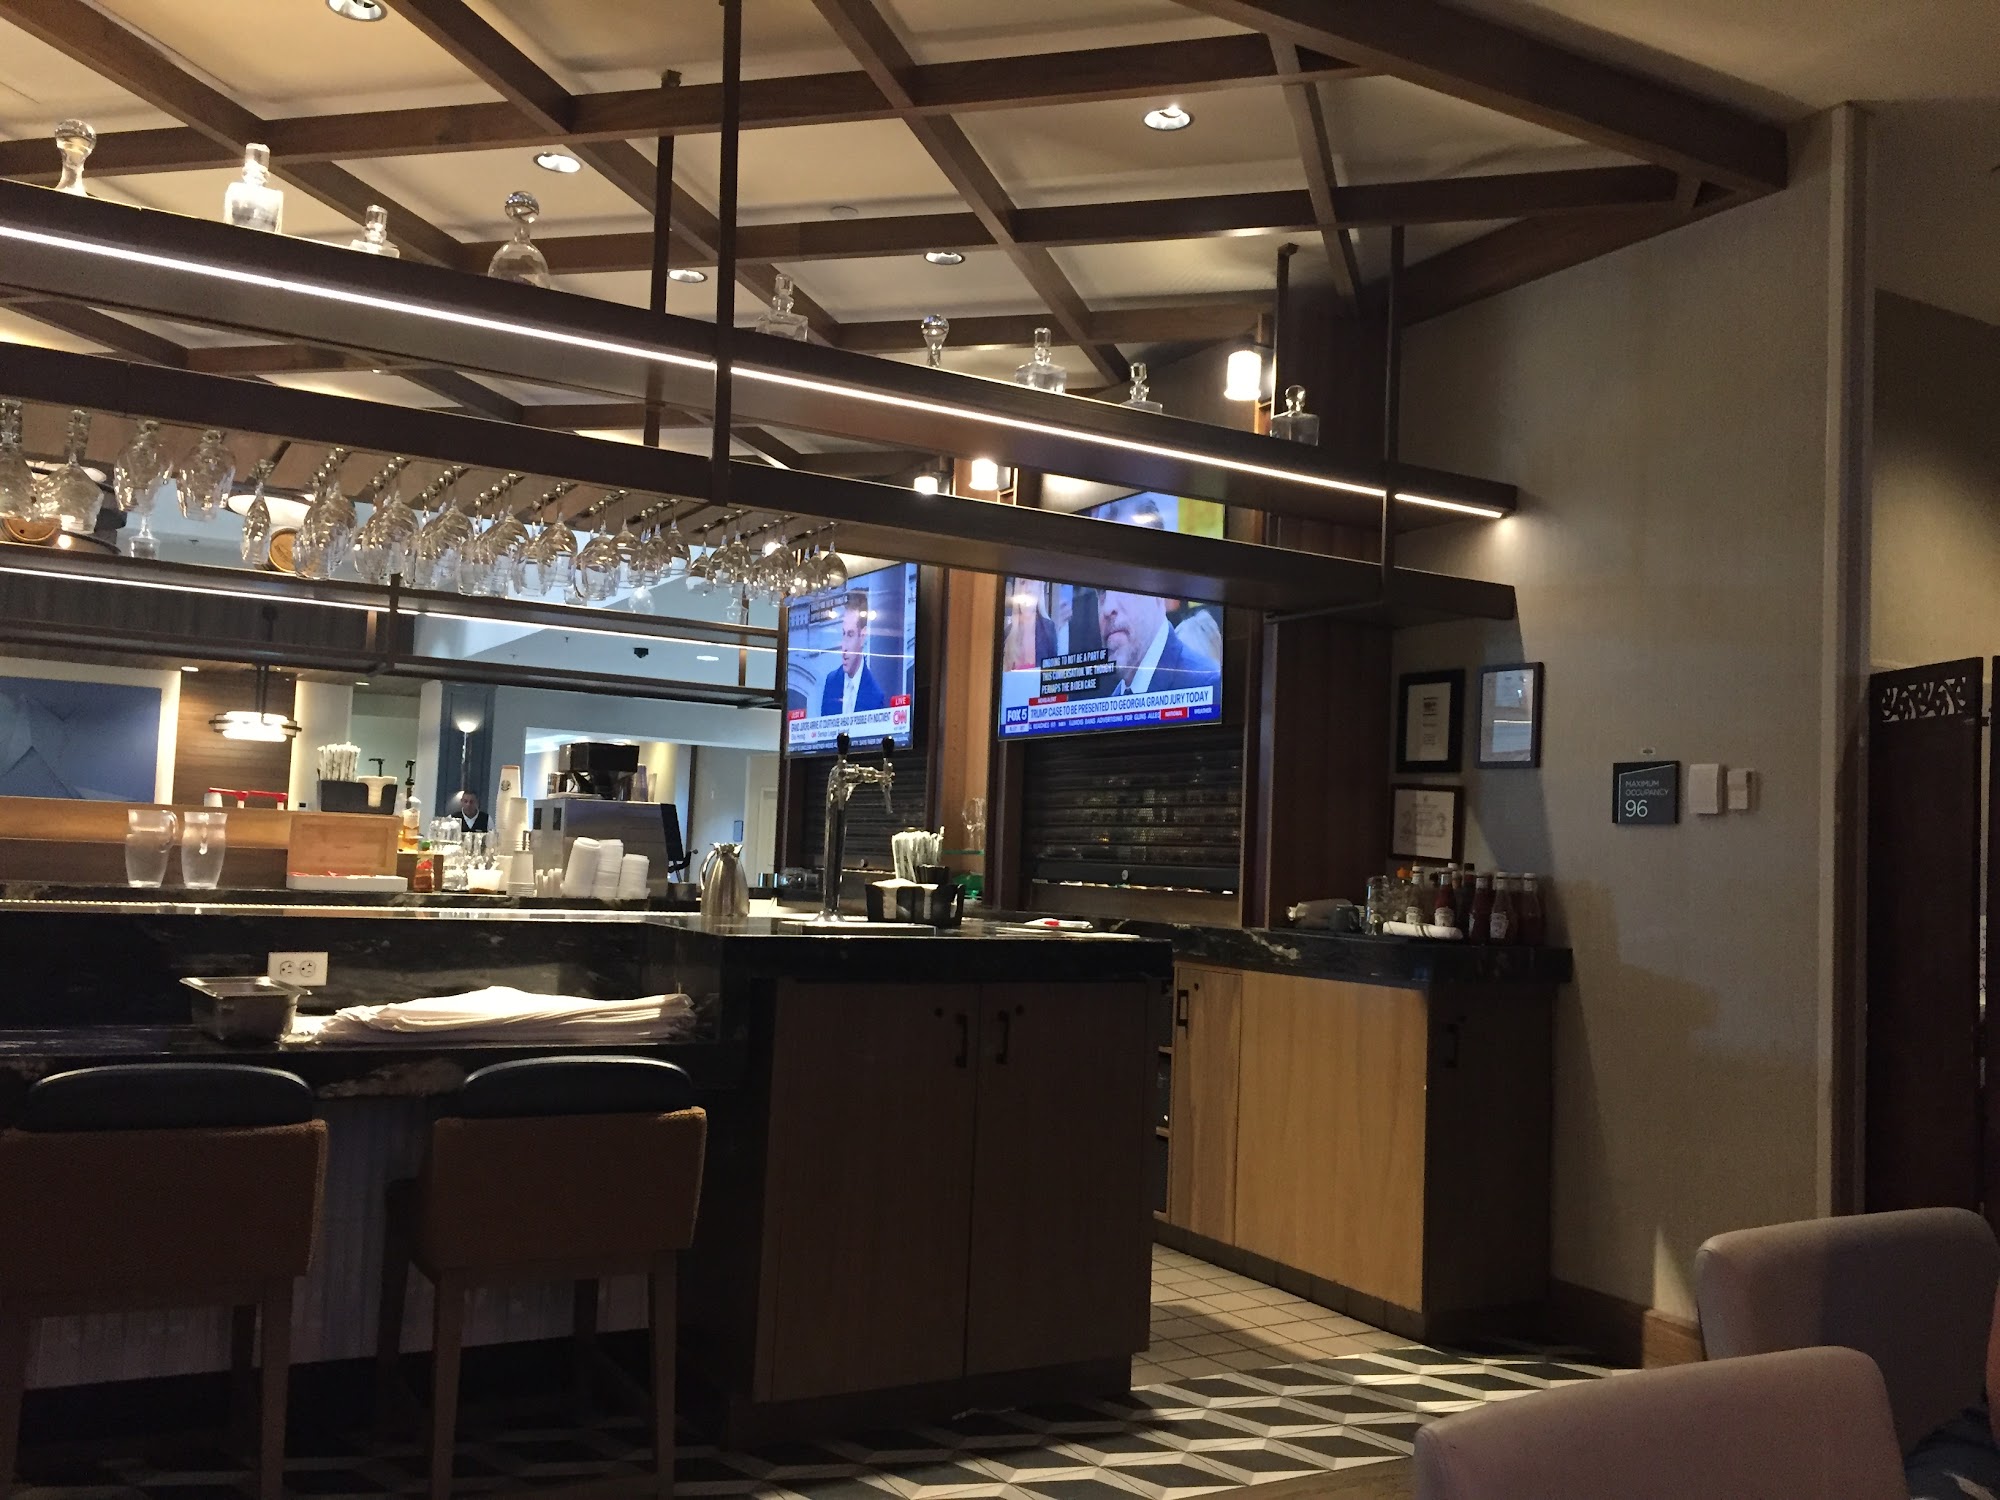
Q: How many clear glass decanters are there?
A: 9